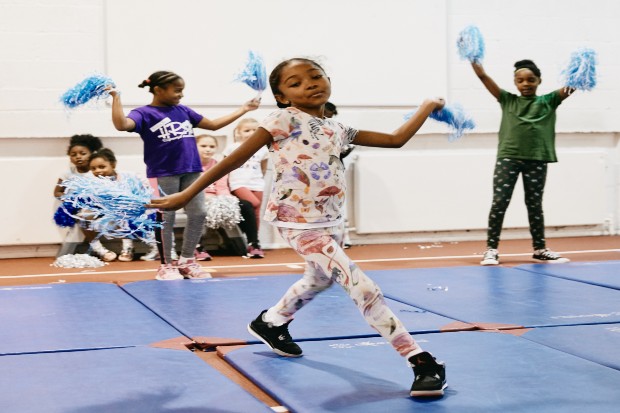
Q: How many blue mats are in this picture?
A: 7